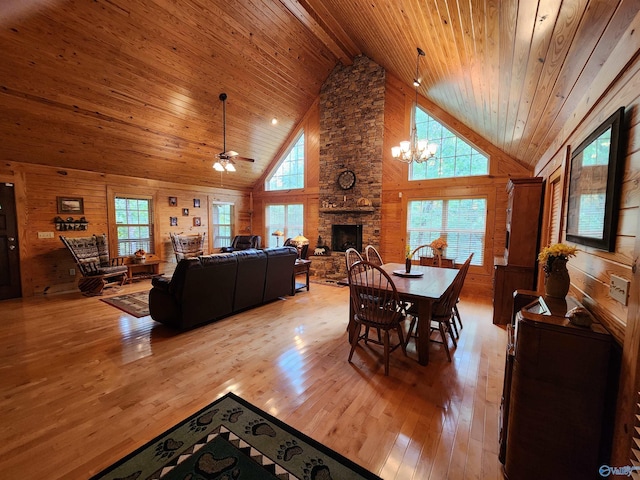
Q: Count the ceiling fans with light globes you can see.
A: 1